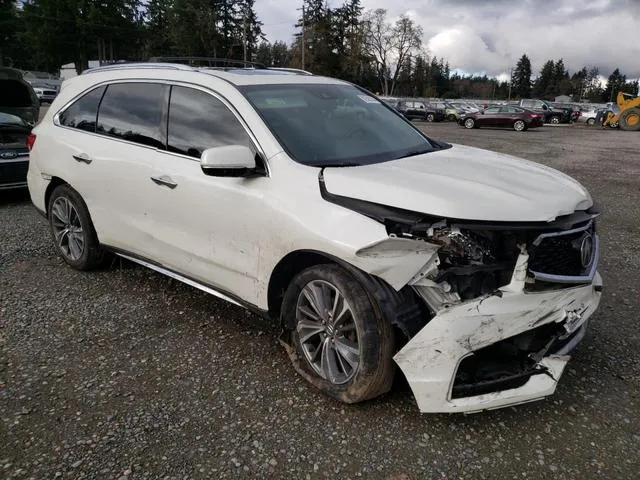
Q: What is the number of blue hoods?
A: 0